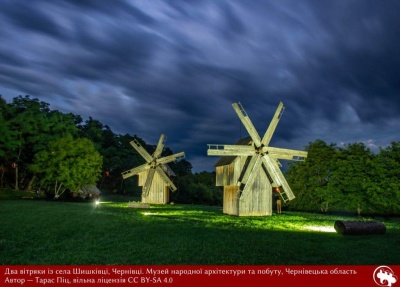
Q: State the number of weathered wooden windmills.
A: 2